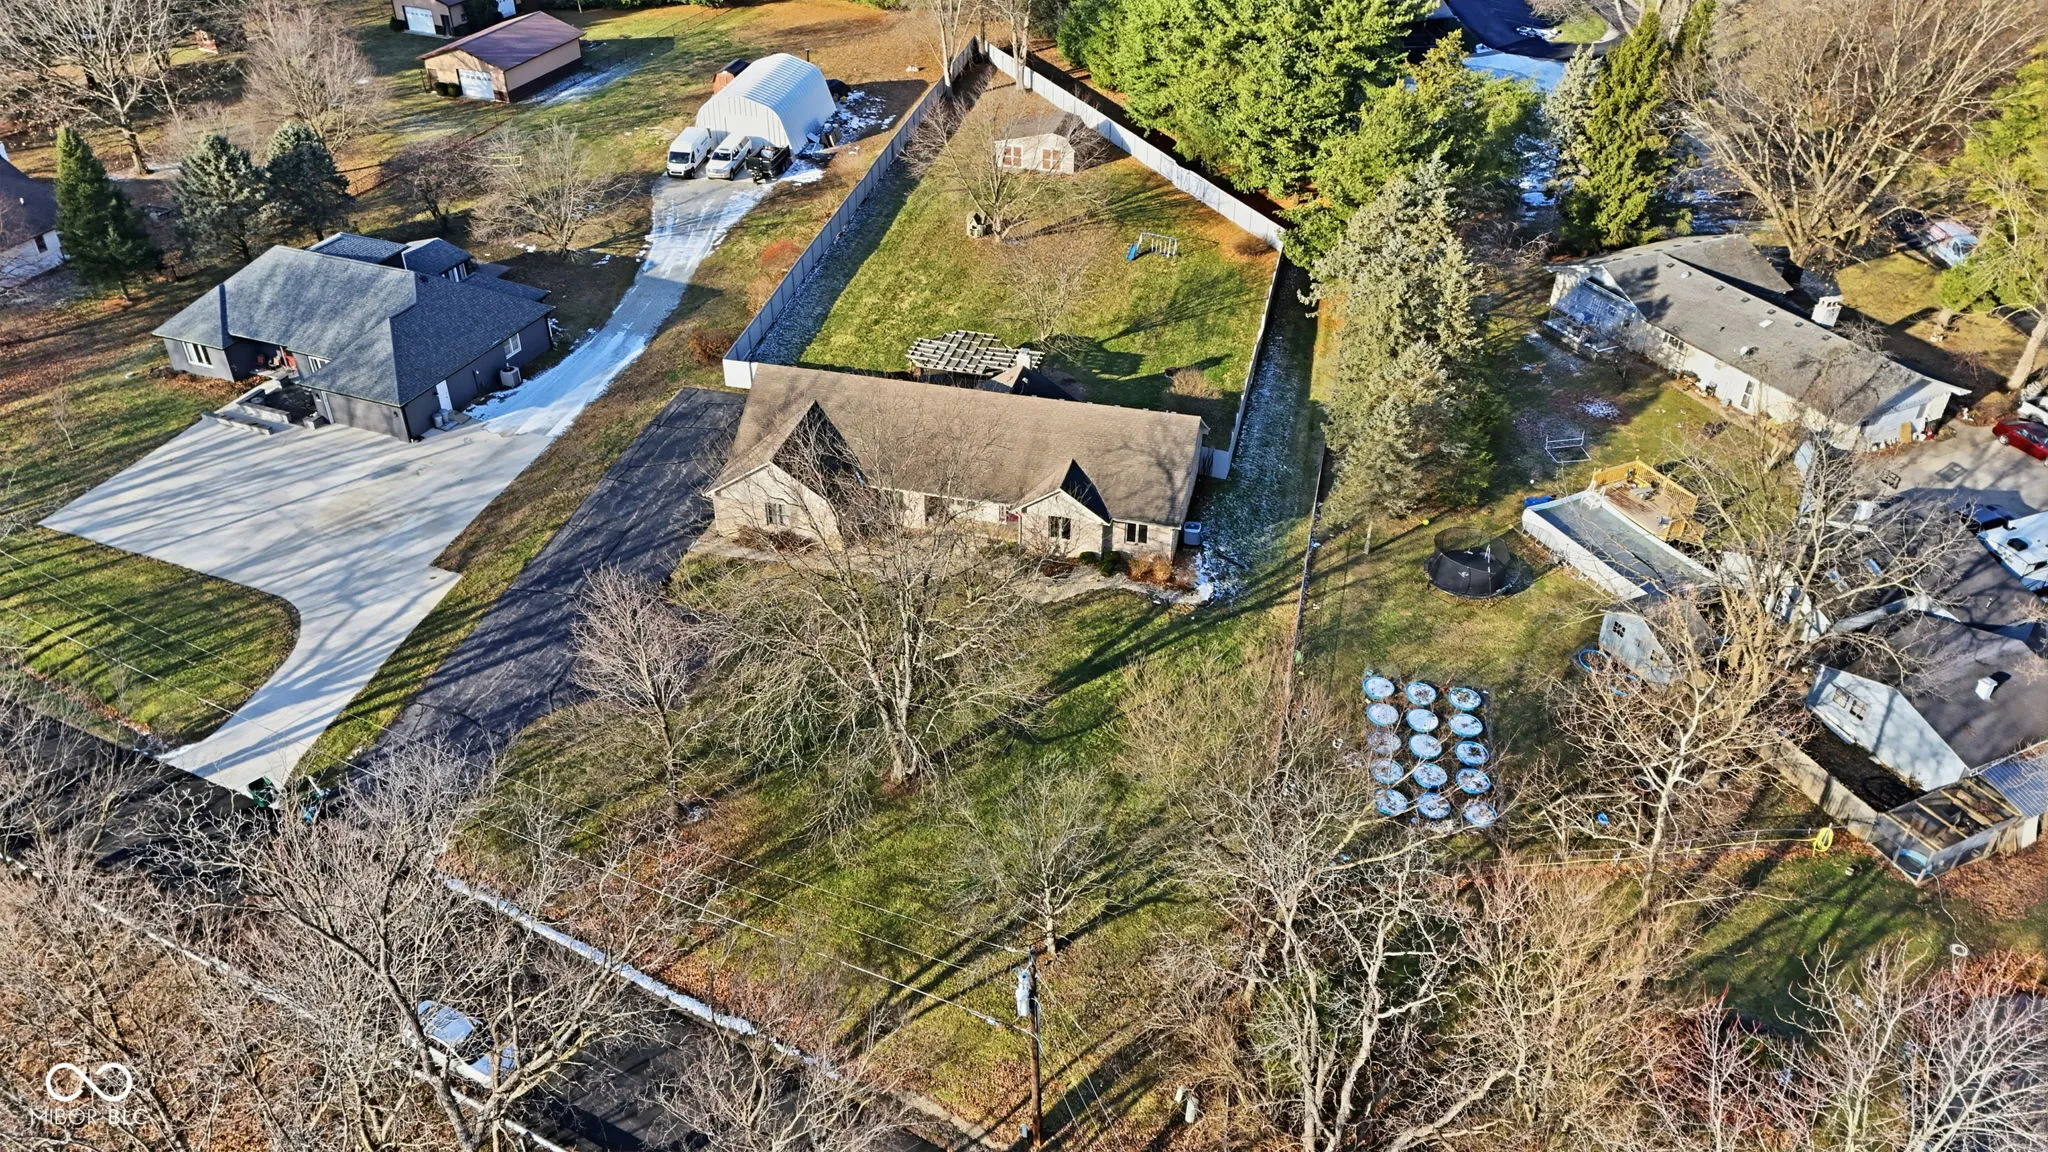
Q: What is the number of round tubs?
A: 15